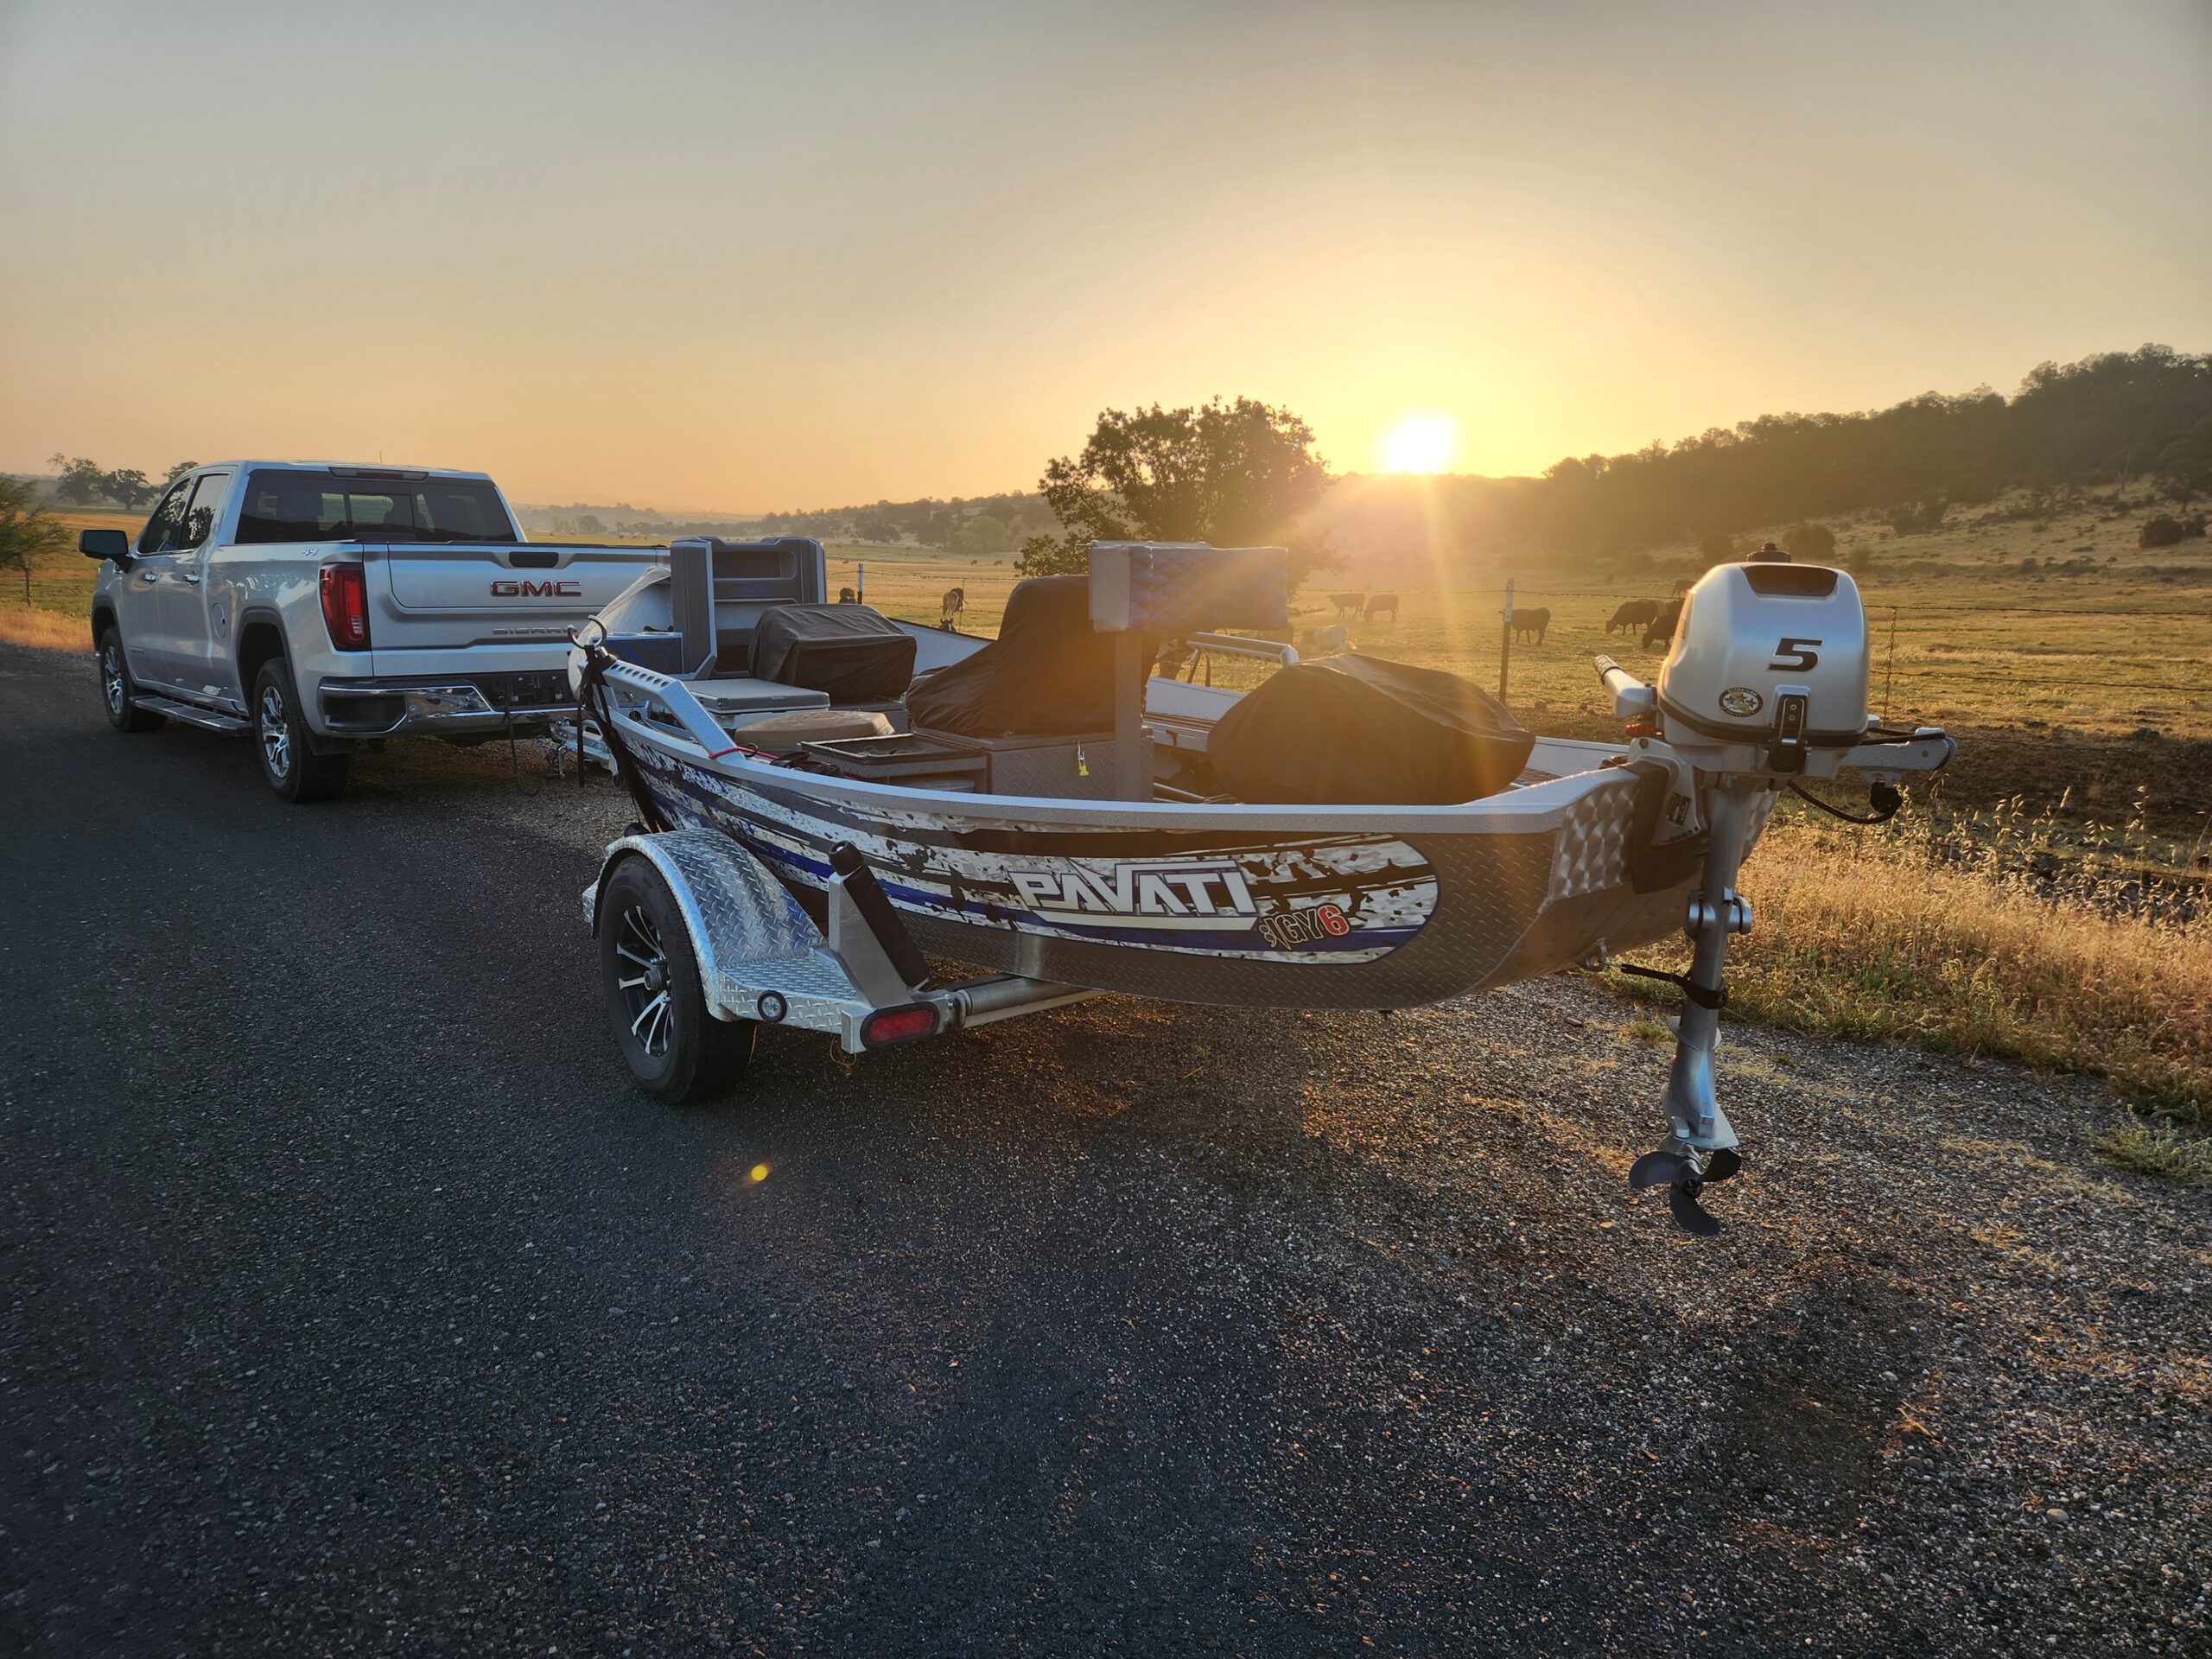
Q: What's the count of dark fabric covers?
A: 3